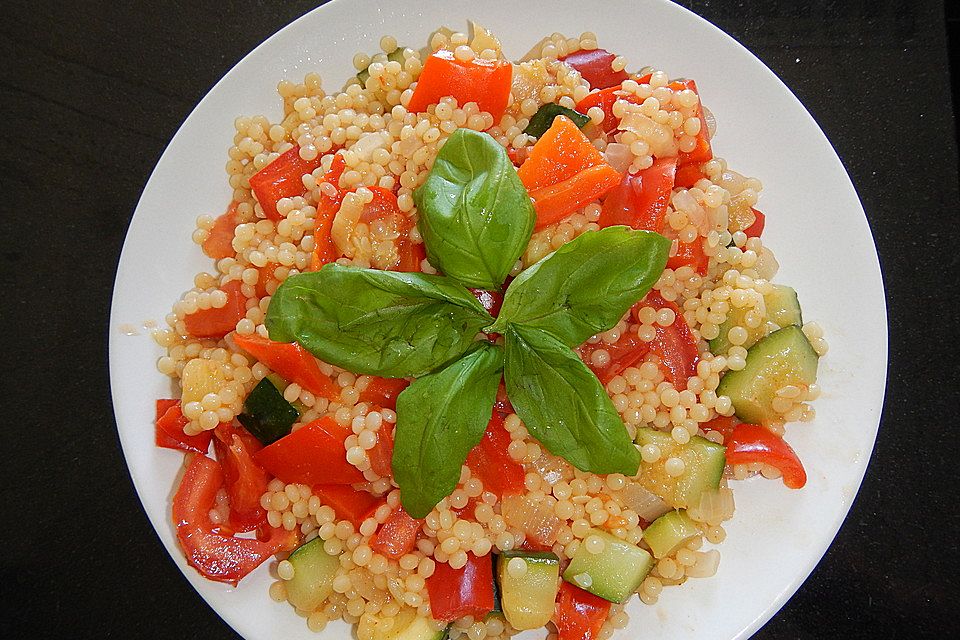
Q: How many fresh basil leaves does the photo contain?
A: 5